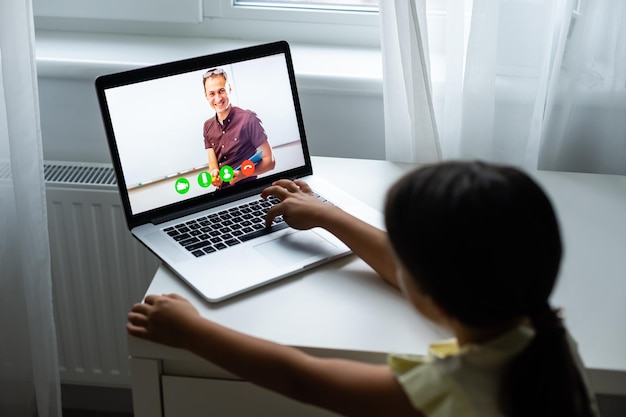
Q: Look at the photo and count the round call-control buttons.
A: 4